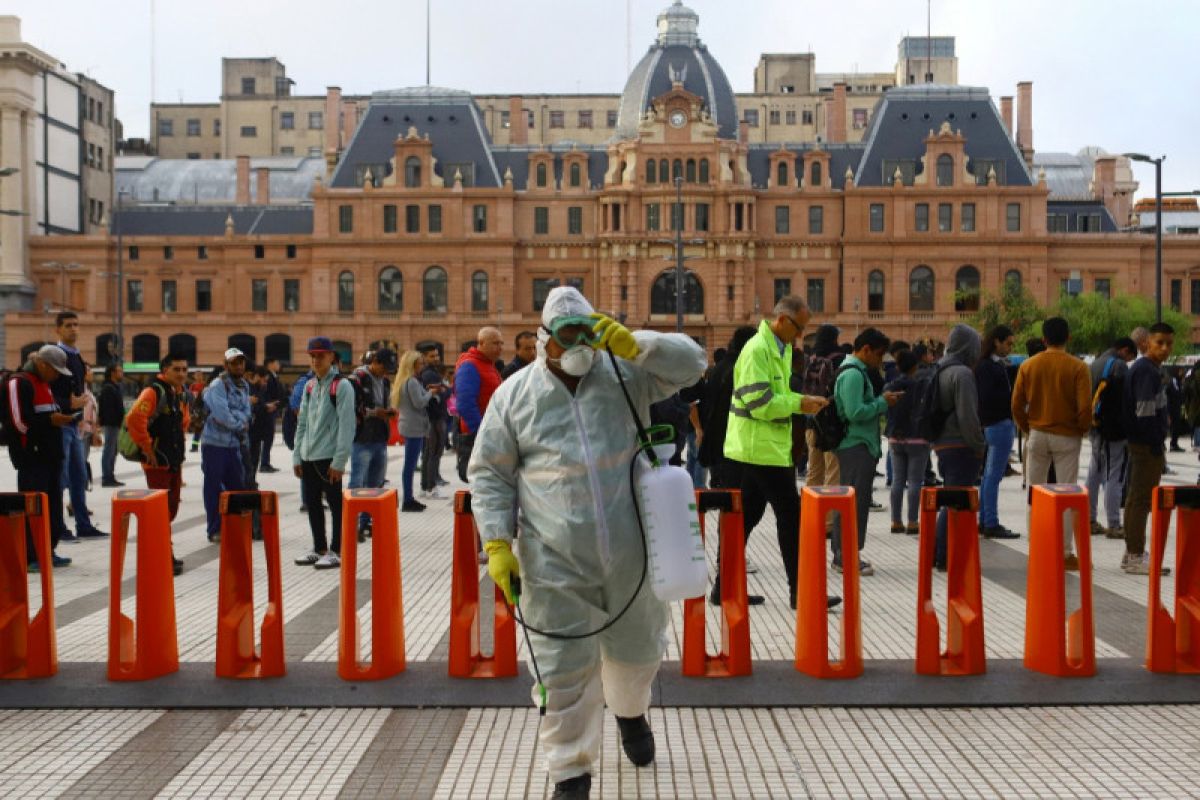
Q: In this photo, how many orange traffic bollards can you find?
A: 10